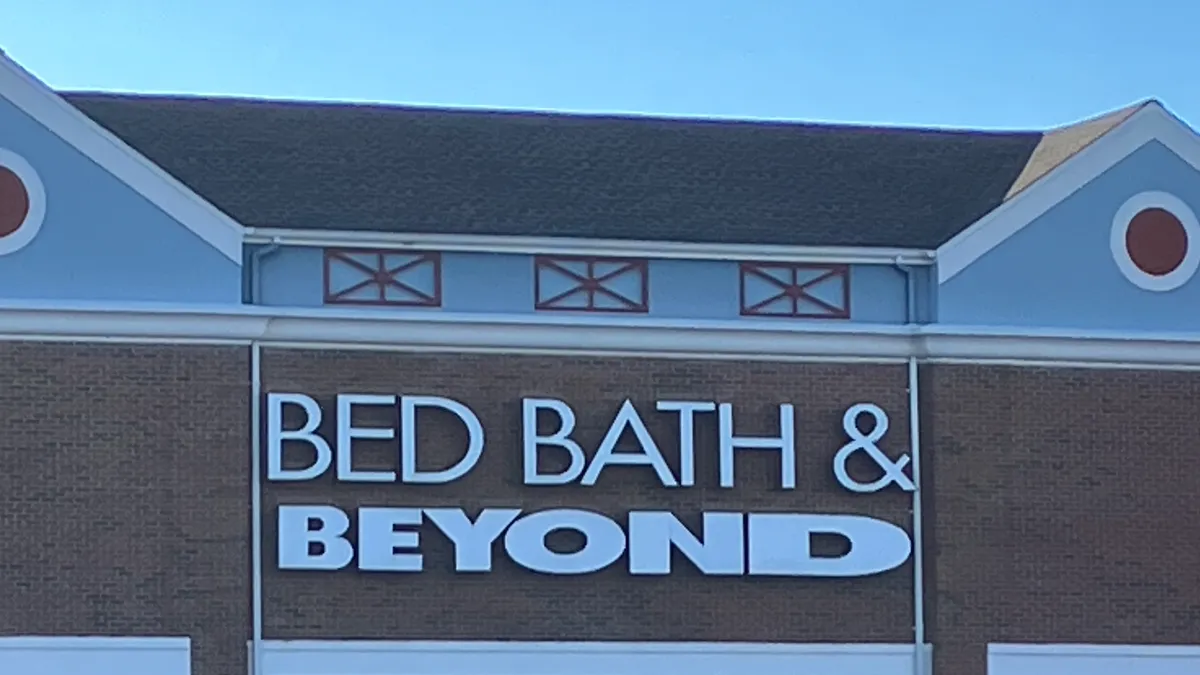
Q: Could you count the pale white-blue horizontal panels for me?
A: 3